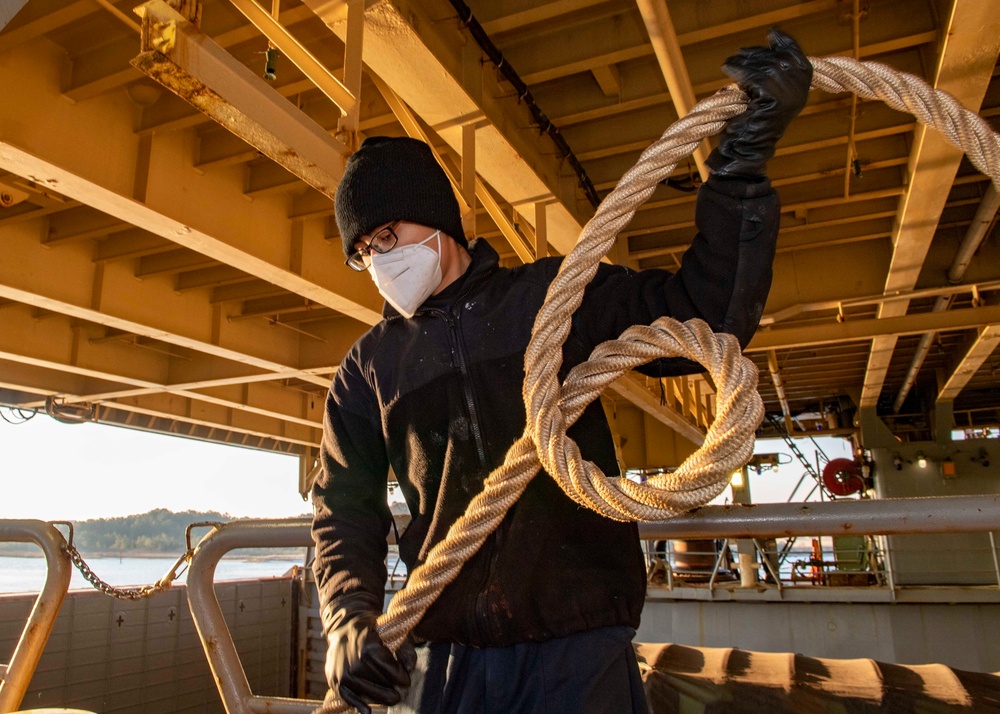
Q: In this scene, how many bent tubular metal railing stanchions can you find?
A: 2